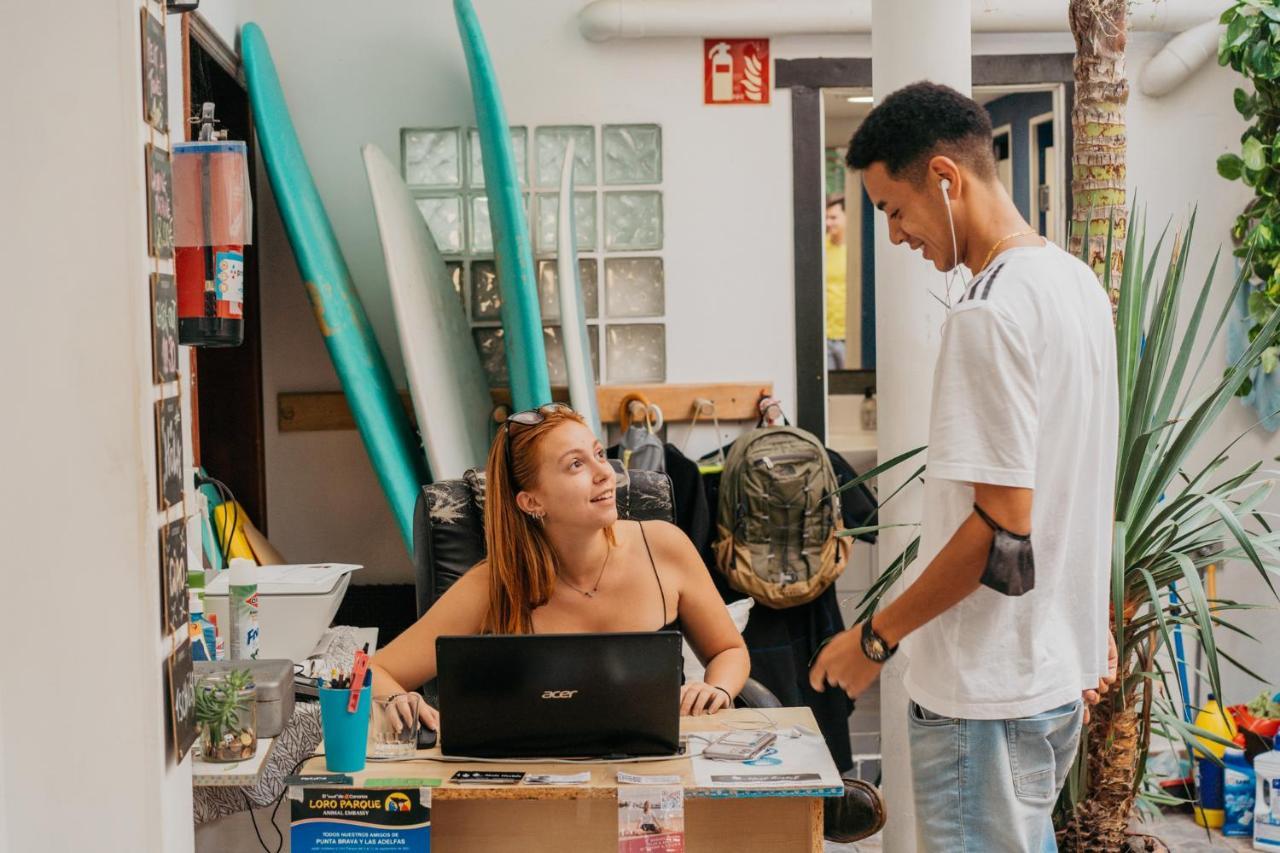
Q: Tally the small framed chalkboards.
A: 6